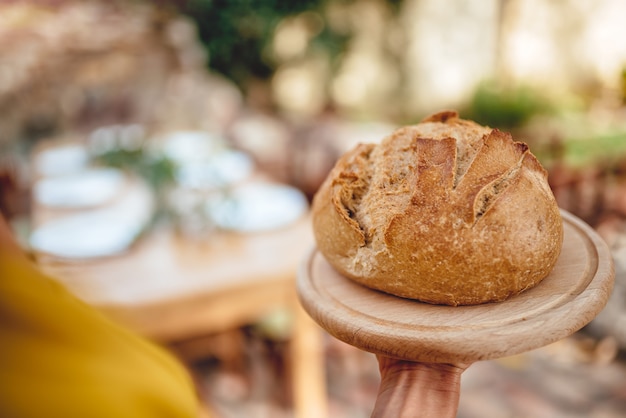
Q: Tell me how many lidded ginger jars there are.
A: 0